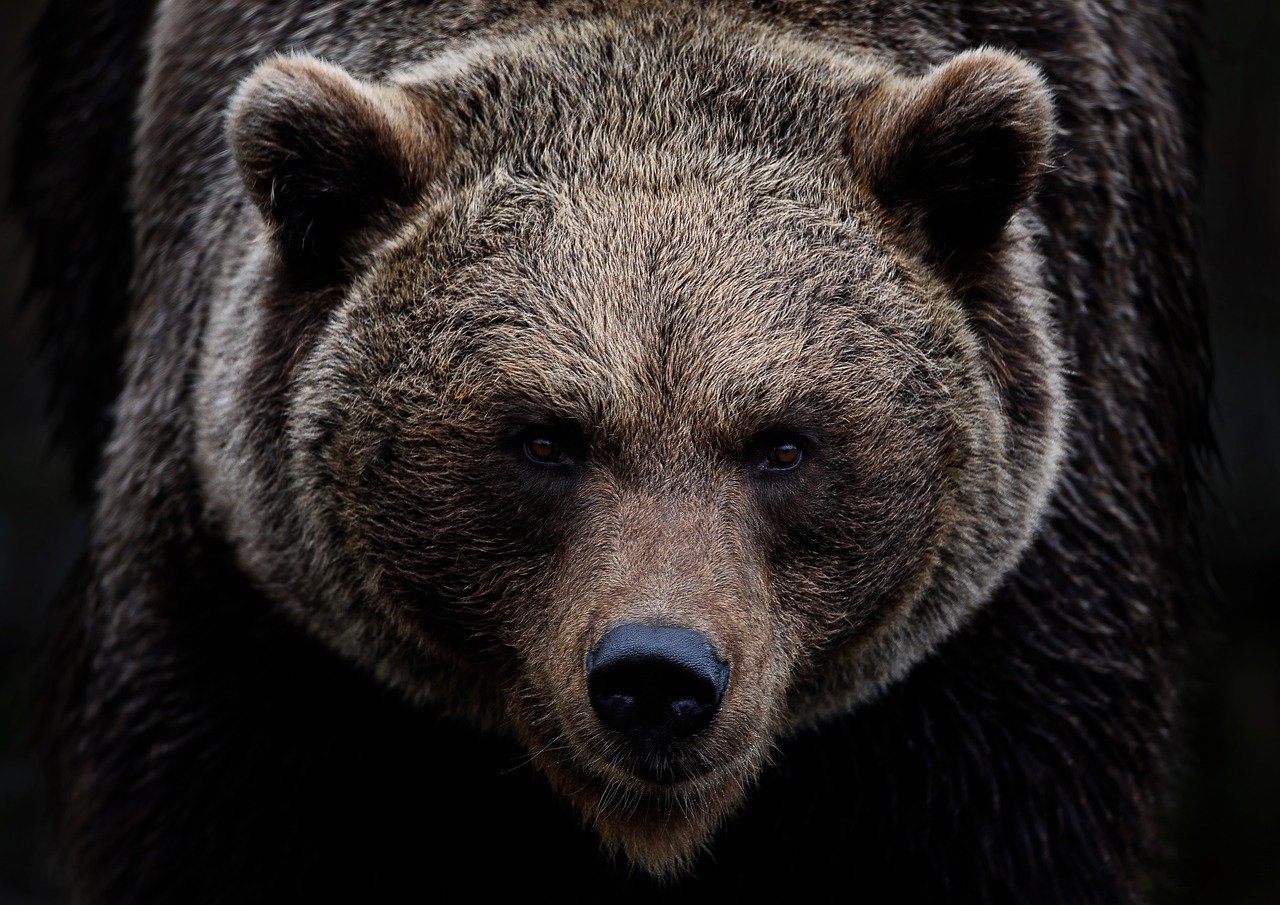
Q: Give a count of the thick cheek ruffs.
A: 2